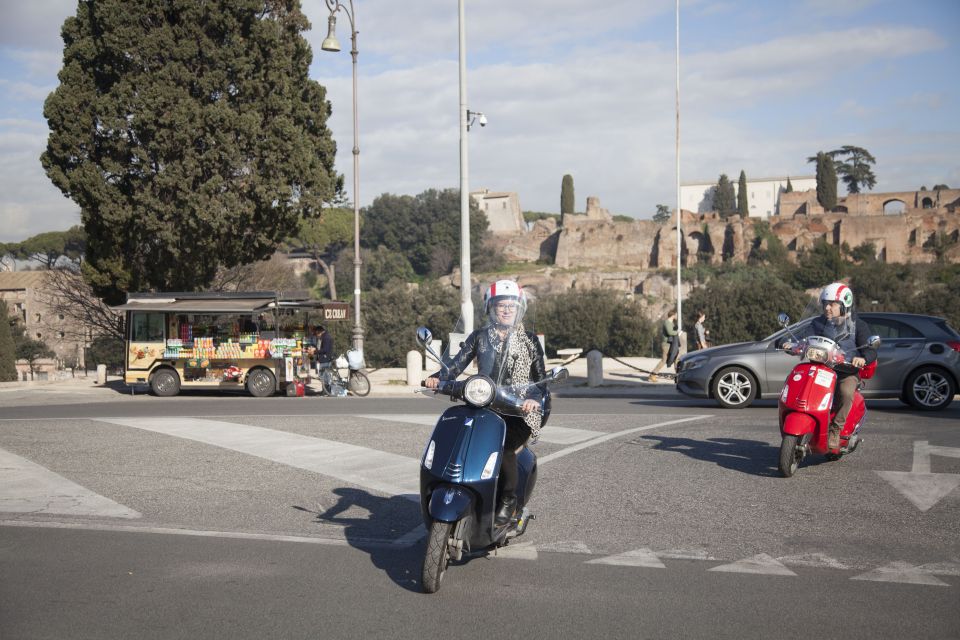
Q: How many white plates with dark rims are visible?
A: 0